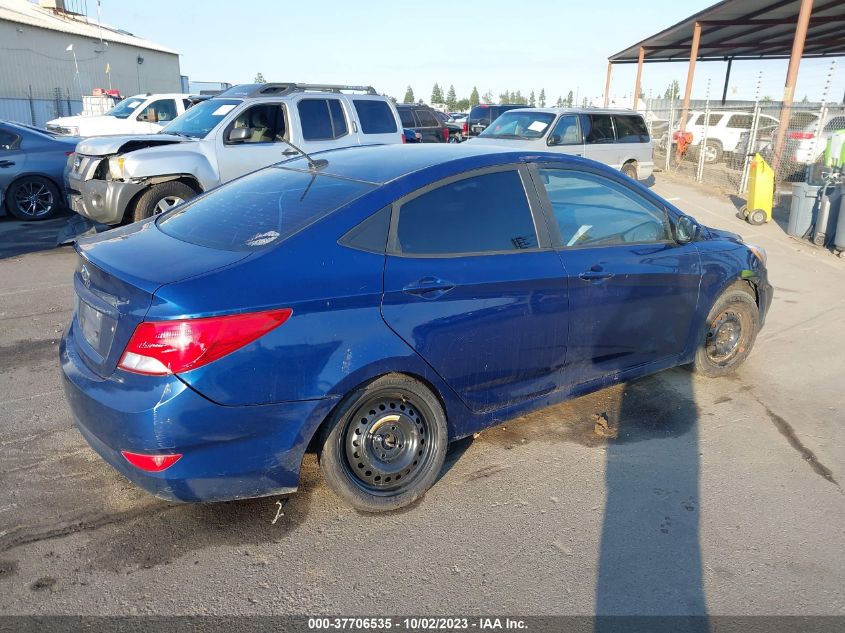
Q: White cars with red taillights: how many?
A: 1